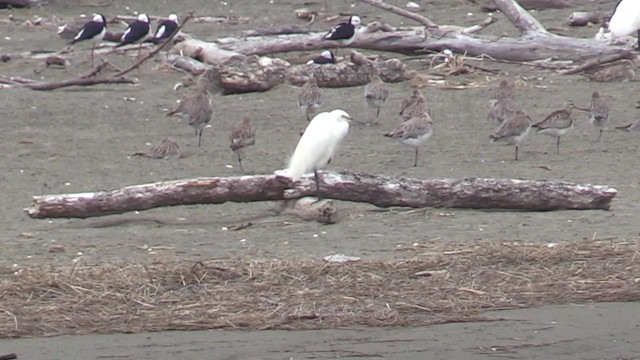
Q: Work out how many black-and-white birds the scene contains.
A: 5